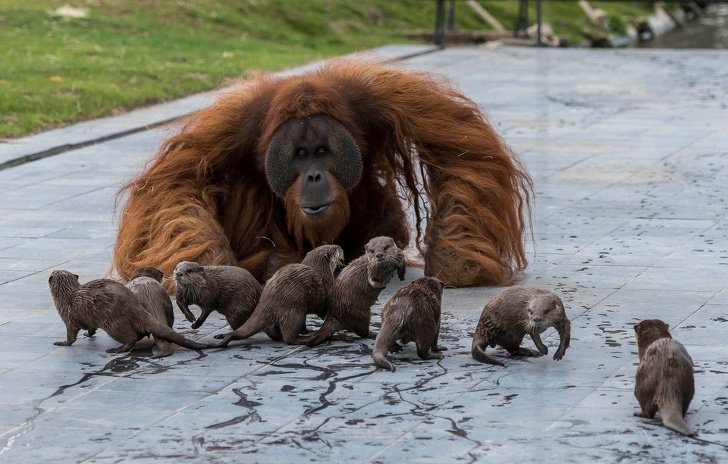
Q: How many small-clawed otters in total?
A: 8